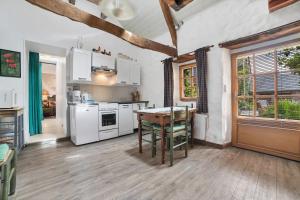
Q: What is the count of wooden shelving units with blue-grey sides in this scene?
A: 1